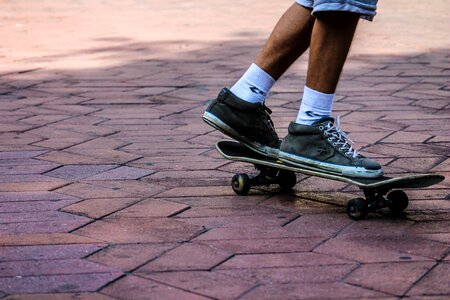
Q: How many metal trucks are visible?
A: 2